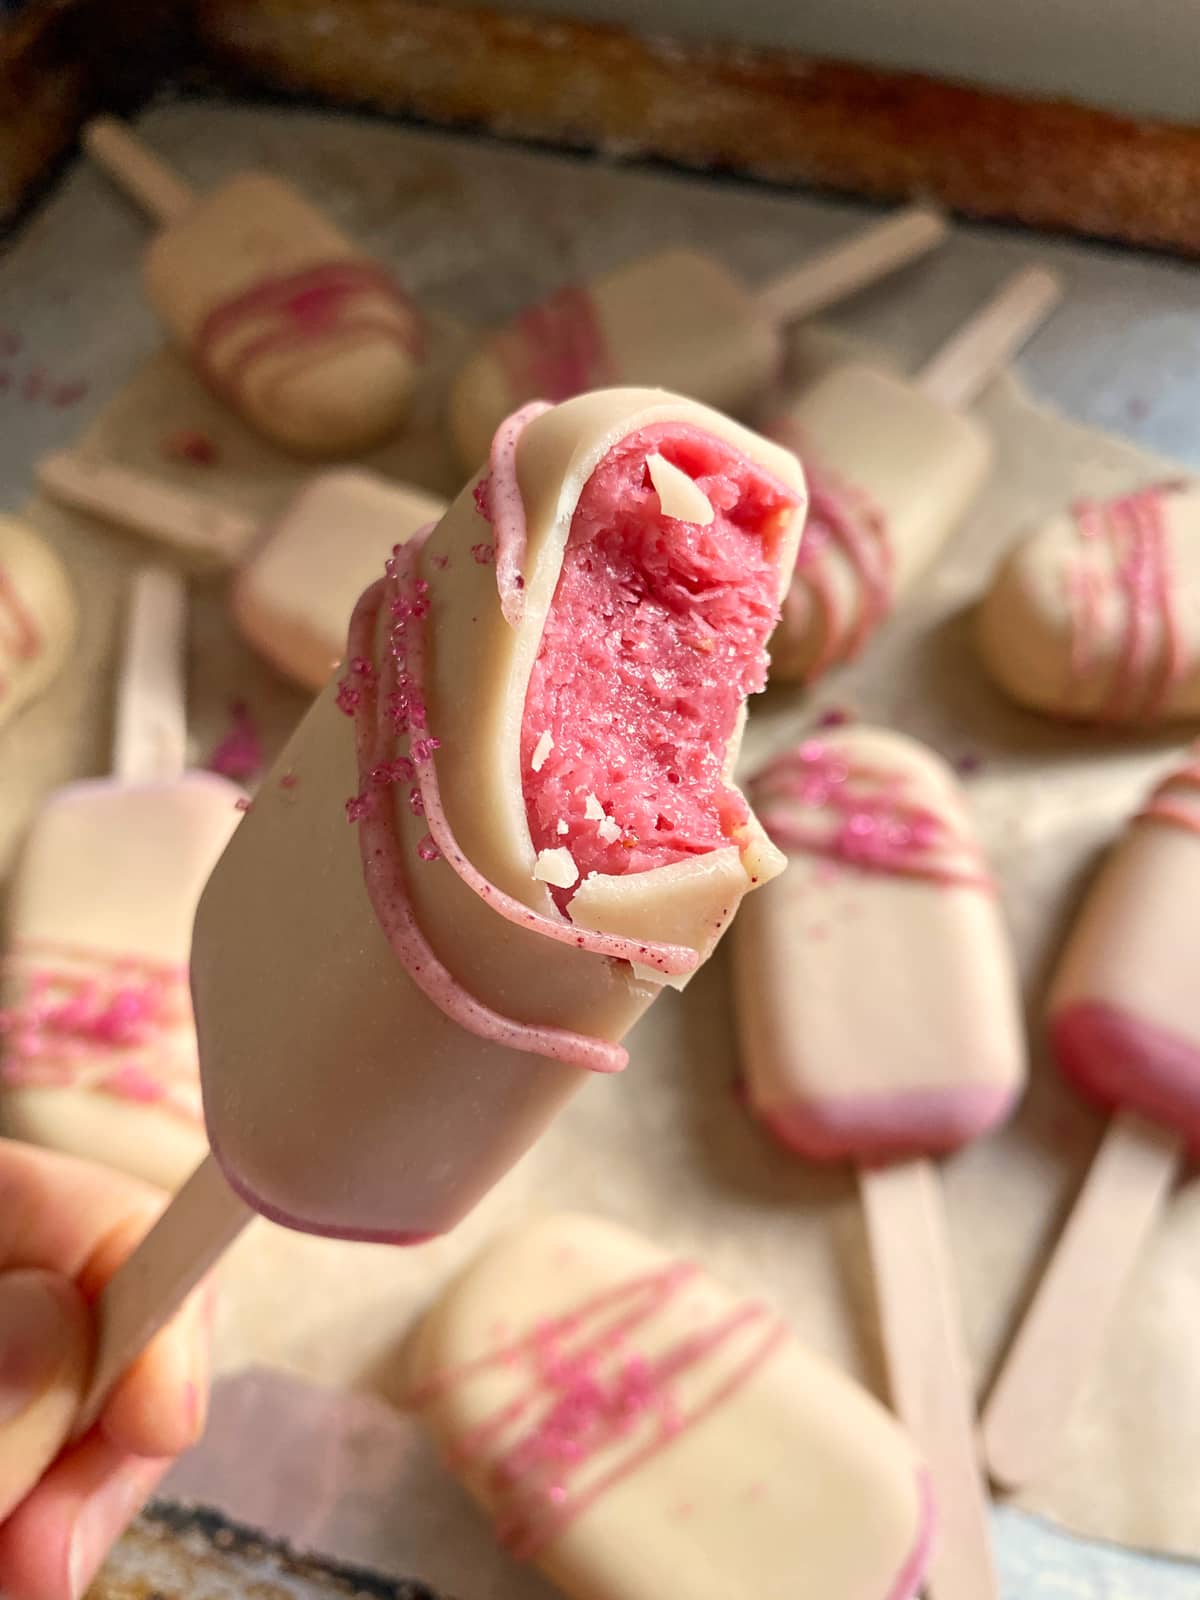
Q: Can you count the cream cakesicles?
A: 11